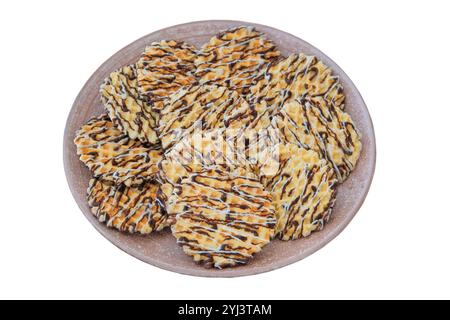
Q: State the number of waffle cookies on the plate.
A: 11